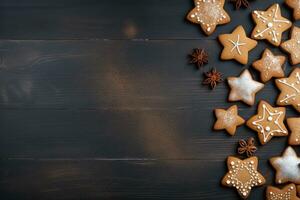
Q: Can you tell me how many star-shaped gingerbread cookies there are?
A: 14